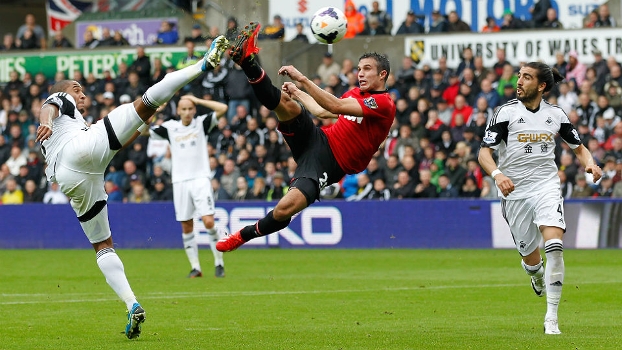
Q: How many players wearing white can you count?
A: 3